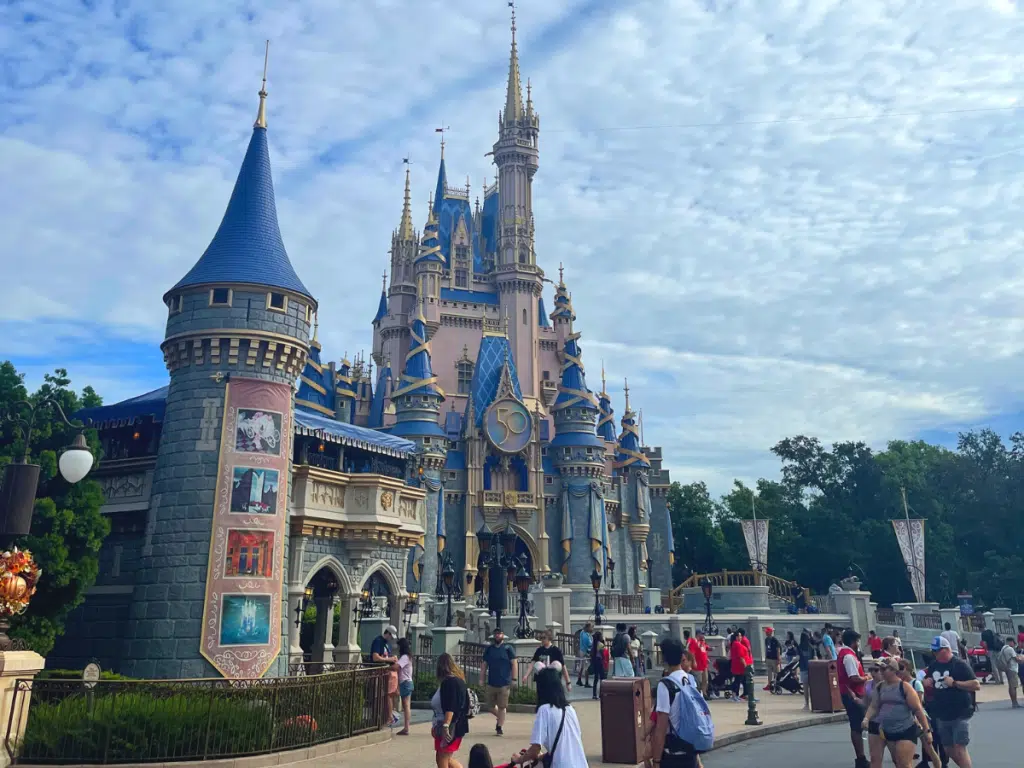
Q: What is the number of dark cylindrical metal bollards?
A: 1